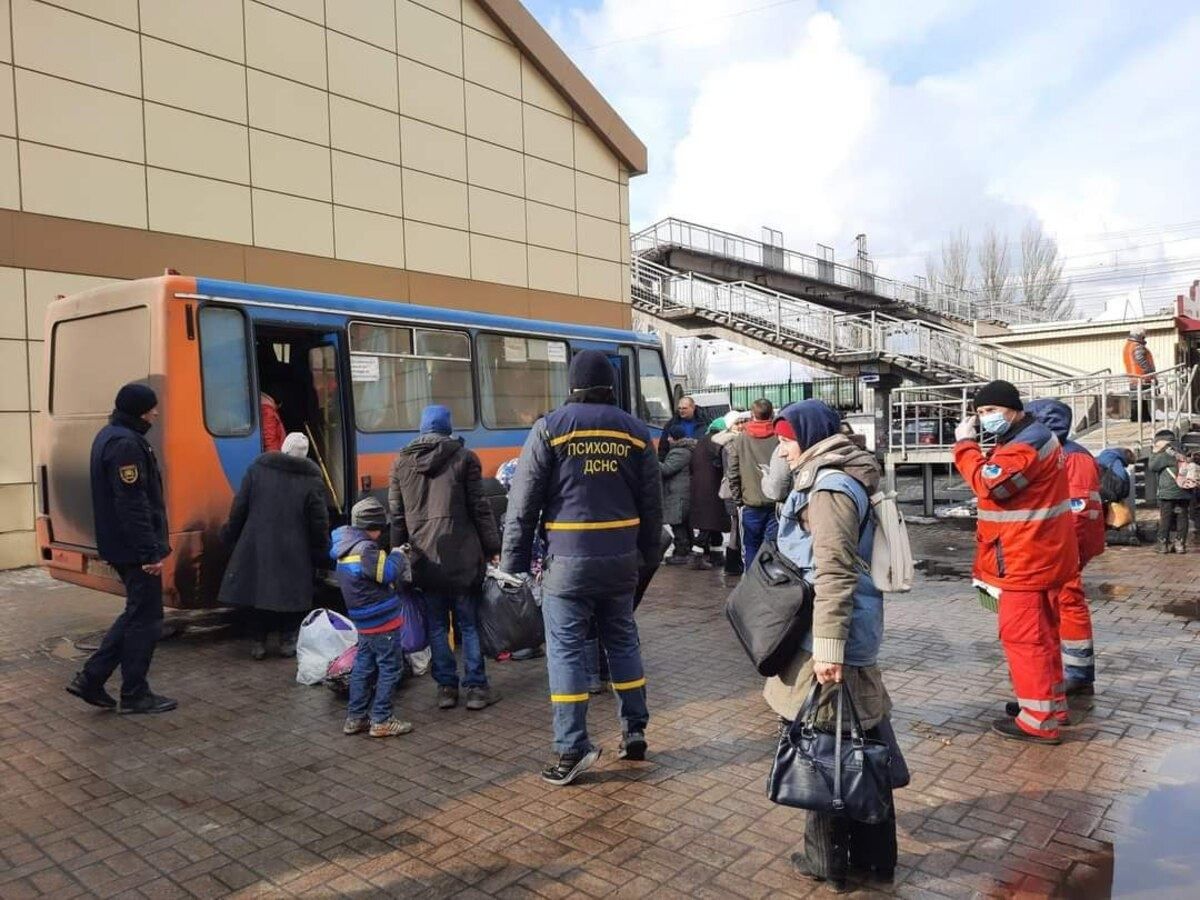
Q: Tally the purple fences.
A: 0